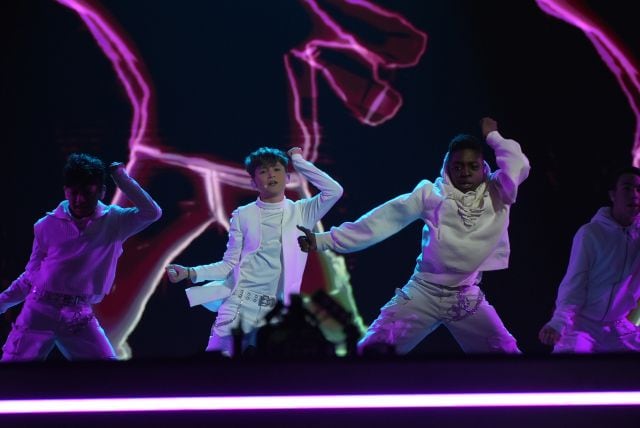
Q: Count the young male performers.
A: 4